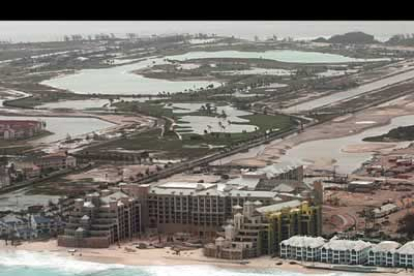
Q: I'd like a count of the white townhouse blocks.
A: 4